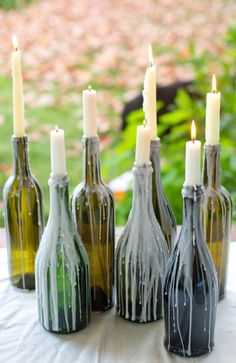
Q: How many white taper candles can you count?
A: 7